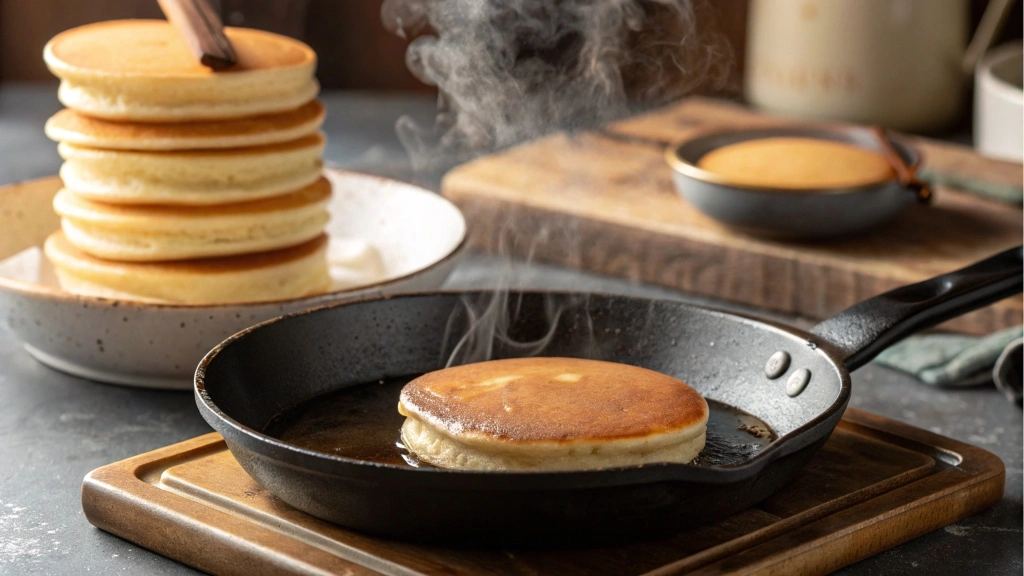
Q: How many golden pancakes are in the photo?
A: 7